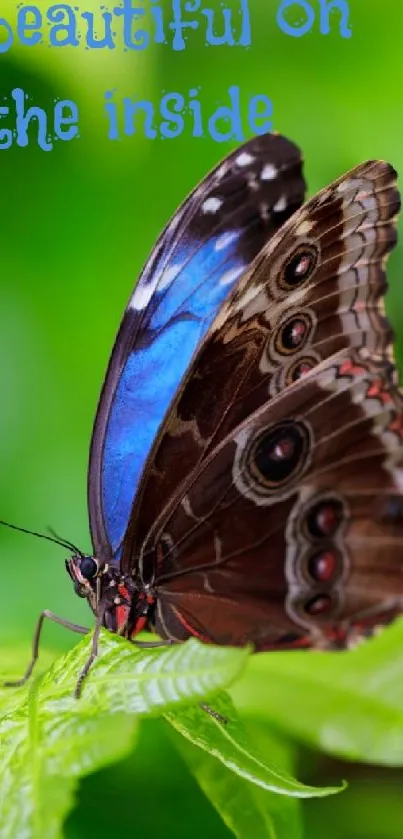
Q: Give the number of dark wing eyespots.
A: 7